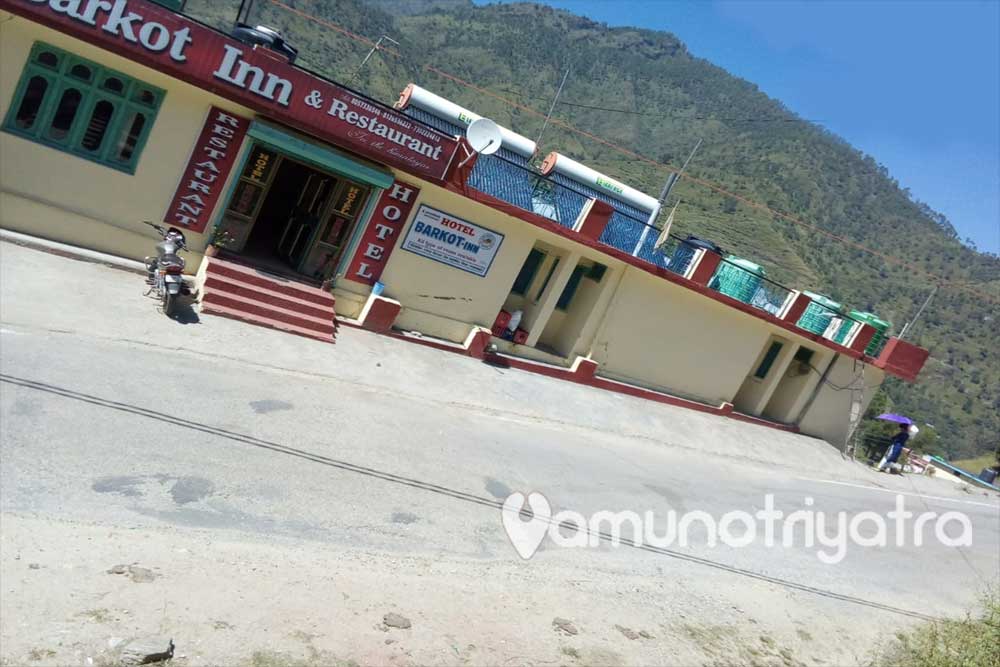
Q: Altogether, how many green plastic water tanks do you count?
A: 3